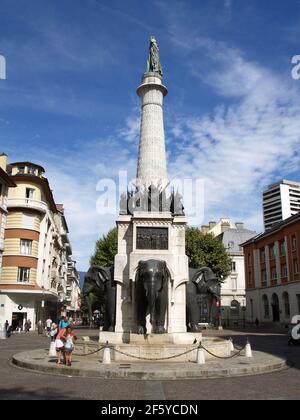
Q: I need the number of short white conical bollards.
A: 5